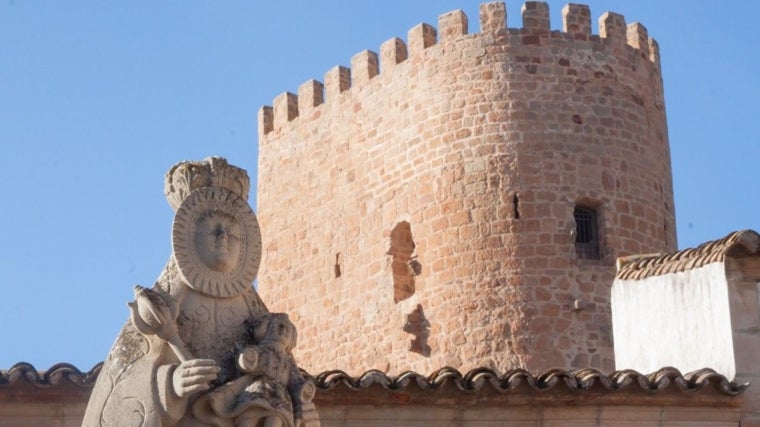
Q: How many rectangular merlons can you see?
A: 14